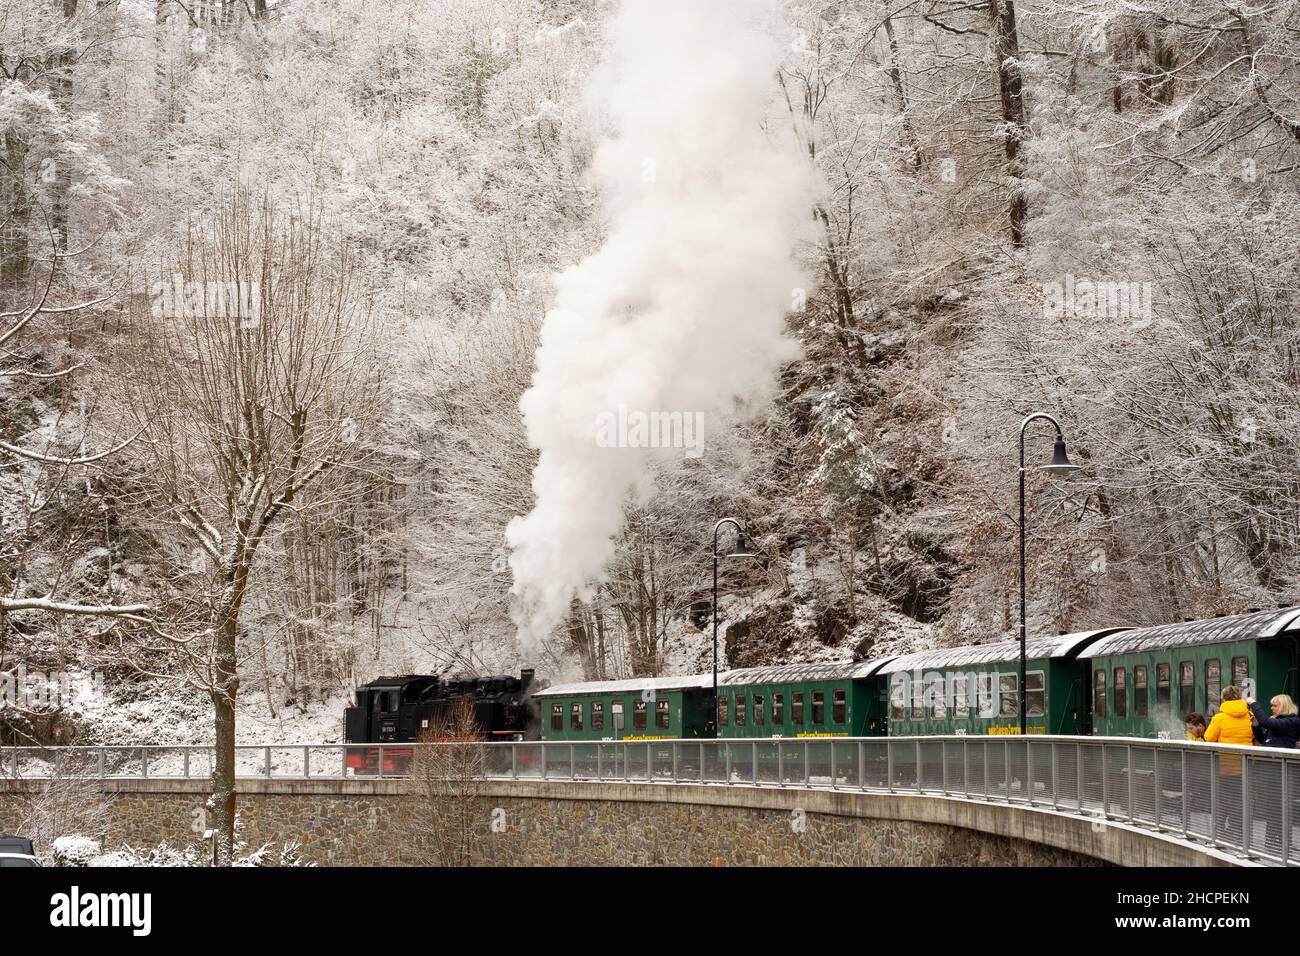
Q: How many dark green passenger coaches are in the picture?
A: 4